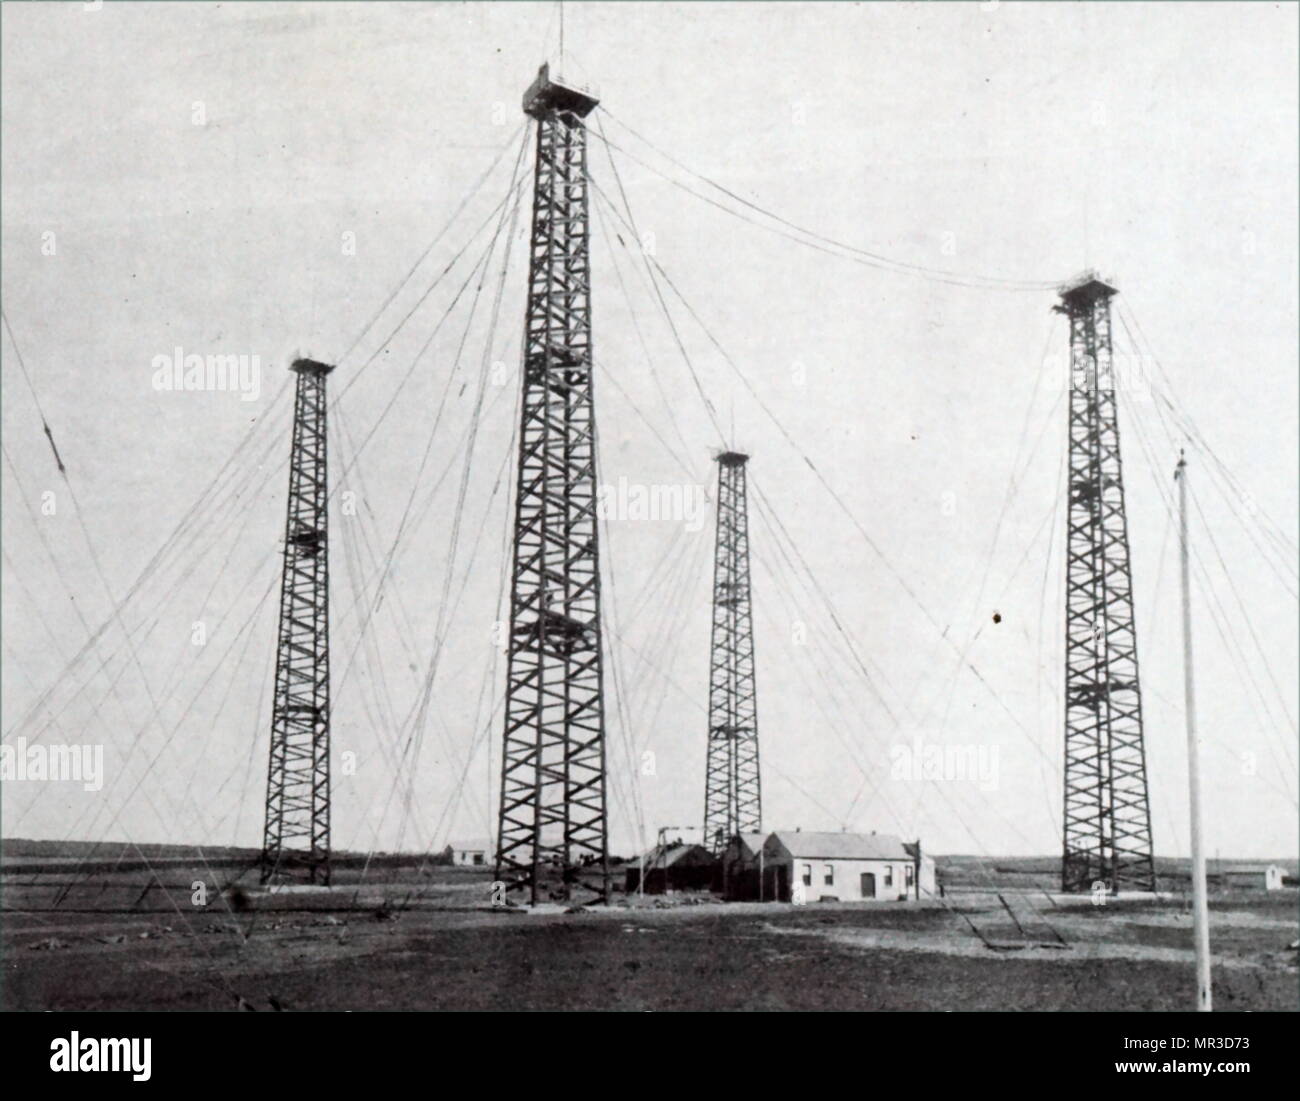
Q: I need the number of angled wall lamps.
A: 0